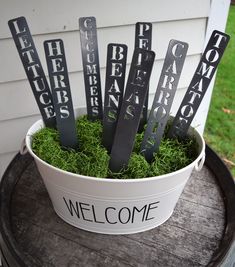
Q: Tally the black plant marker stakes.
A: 8